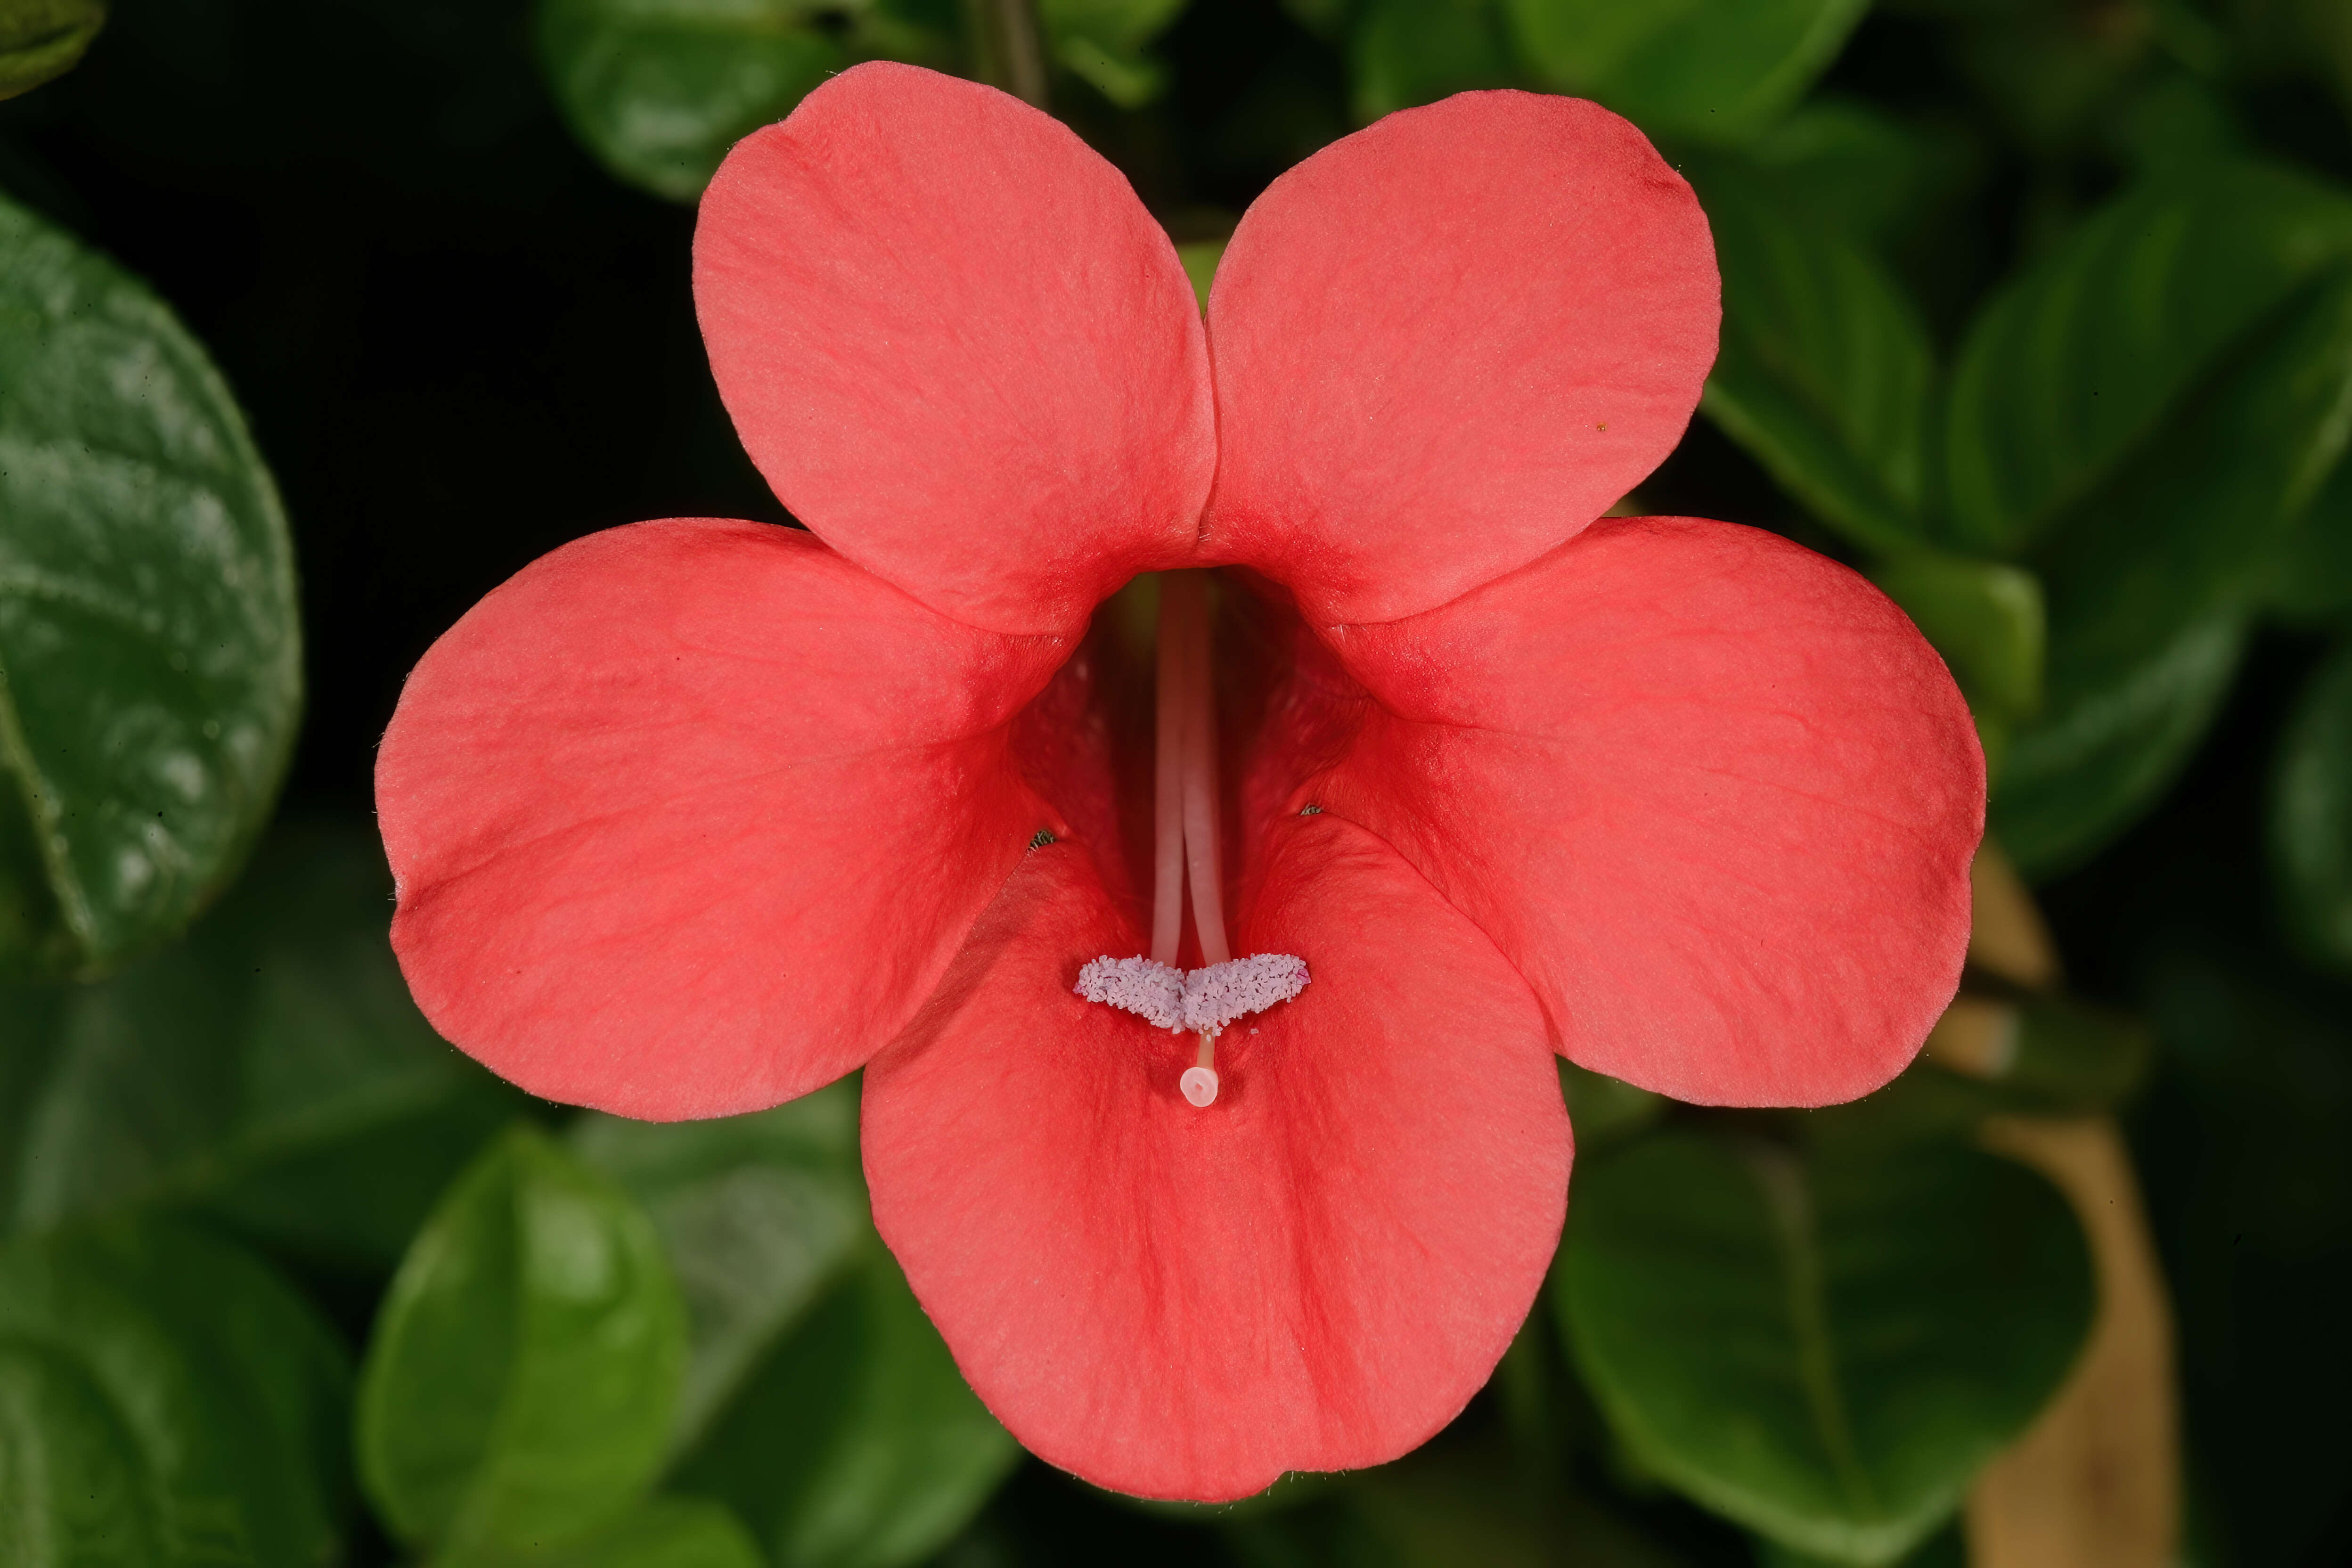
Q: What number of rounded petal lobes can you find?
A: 5